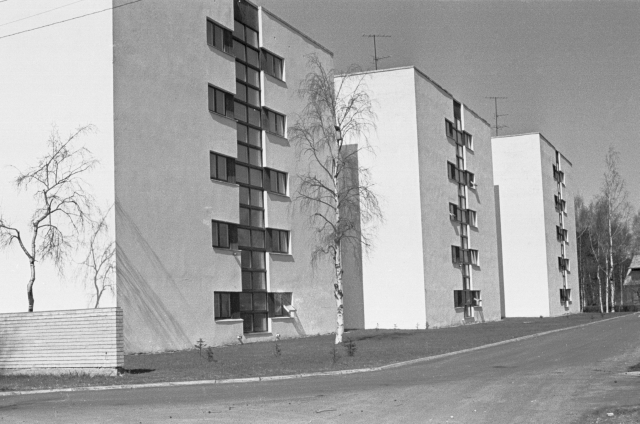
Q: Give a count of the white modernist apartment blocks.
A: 3